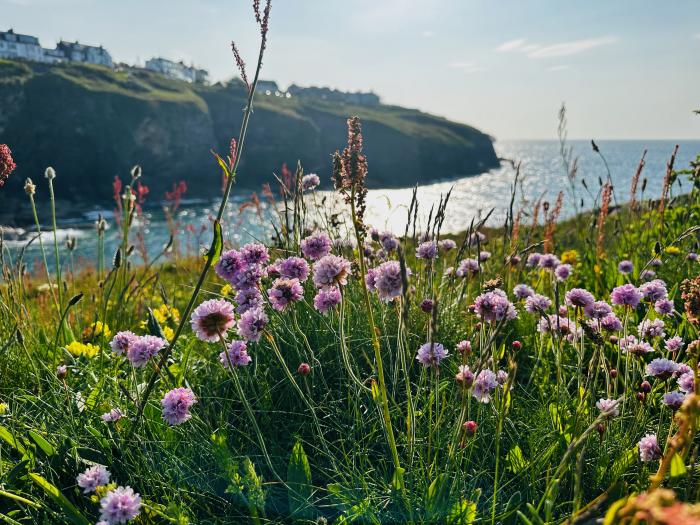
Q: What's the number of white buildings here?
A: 3